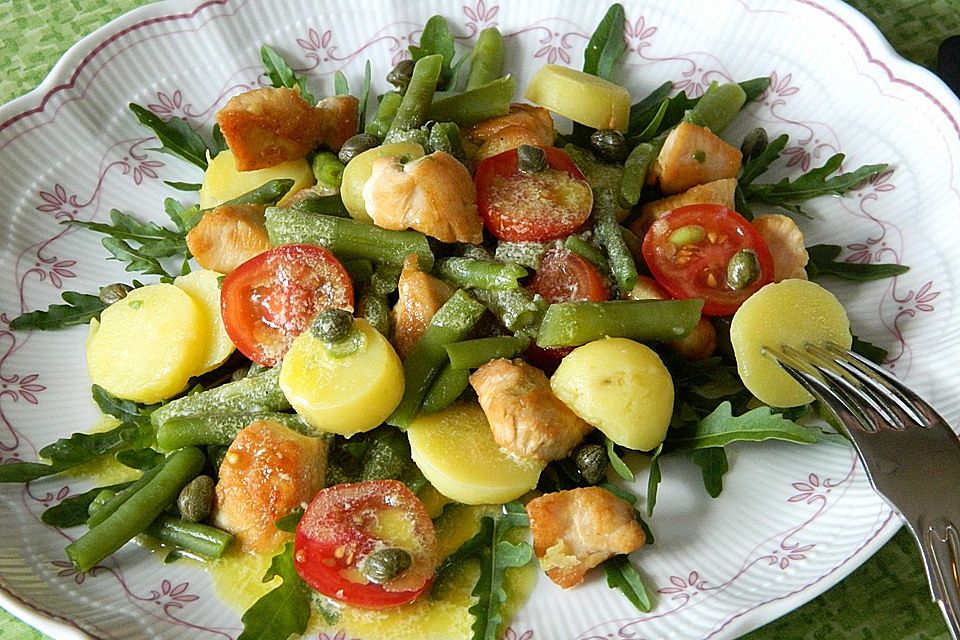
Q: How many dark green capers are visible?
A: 11